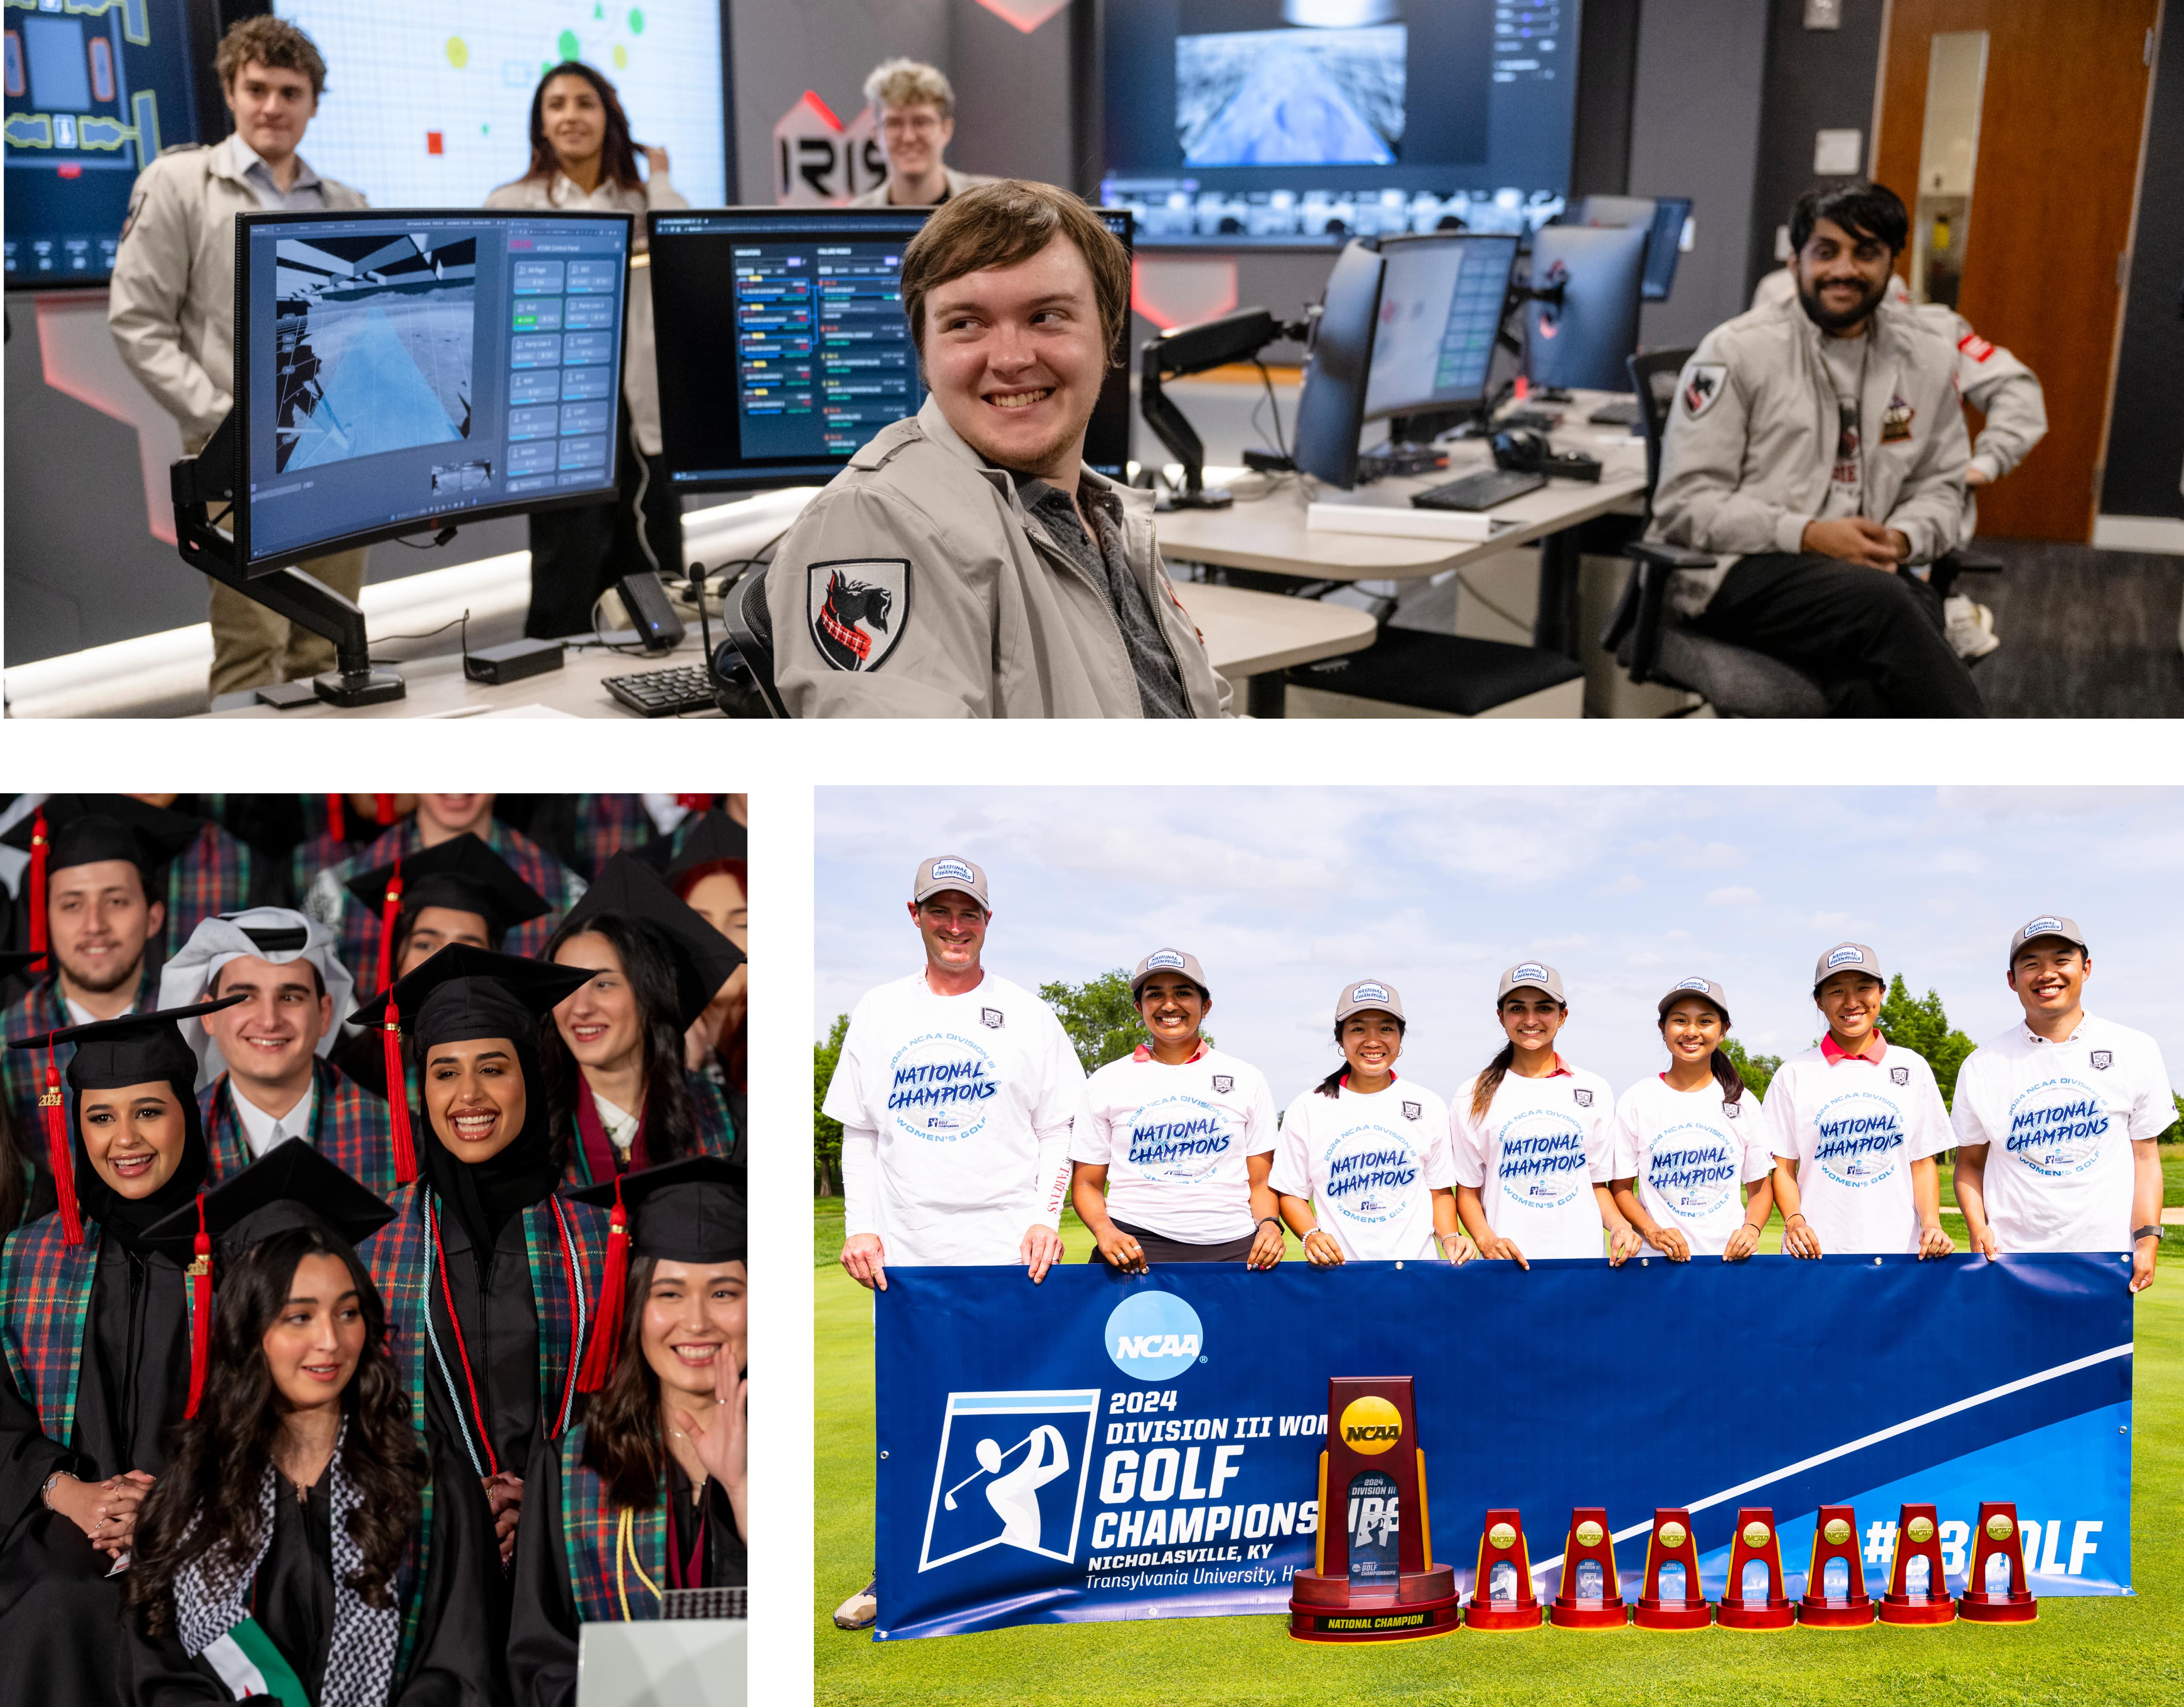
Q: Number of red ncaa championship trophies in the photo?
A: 8